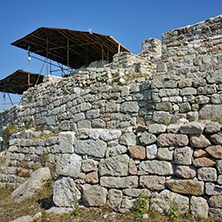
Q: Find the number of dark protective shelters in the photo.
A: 2